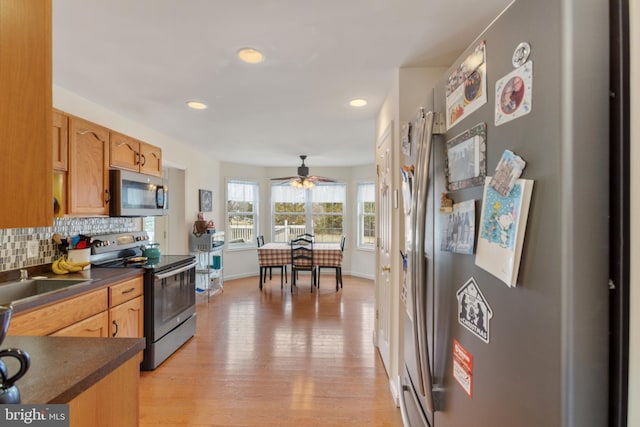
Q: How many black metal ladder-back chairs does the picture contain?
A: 4